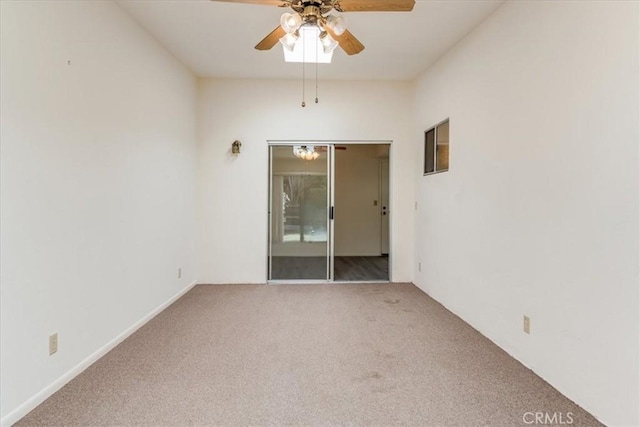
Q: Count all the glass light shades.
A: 4